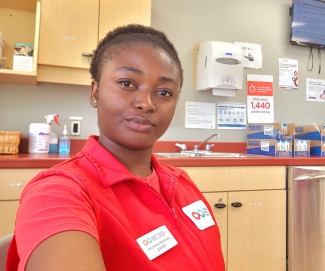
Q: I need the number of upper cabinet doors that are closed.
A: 2